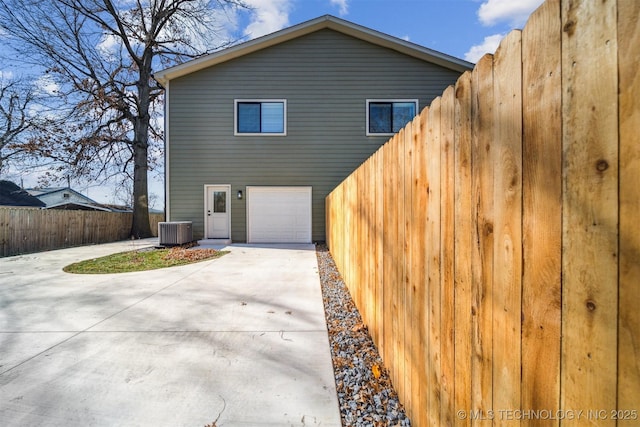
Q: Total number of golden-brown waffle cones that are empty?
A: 0